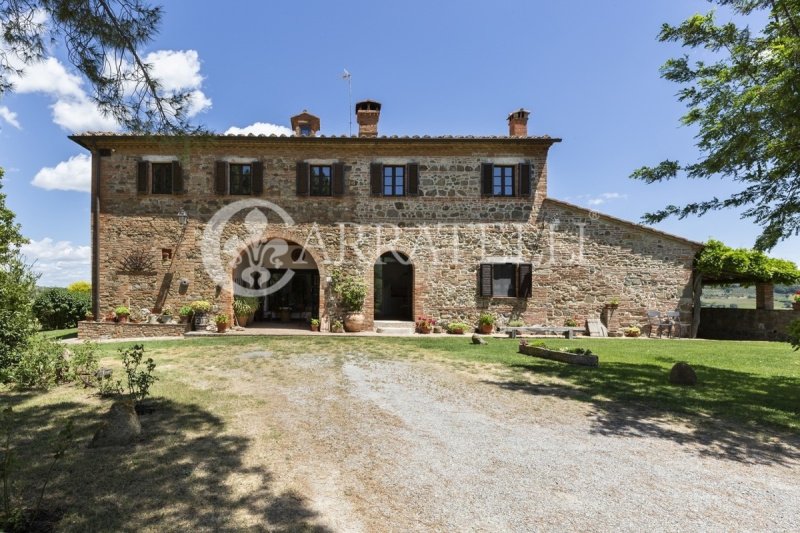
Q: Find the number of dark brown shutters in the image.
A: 12